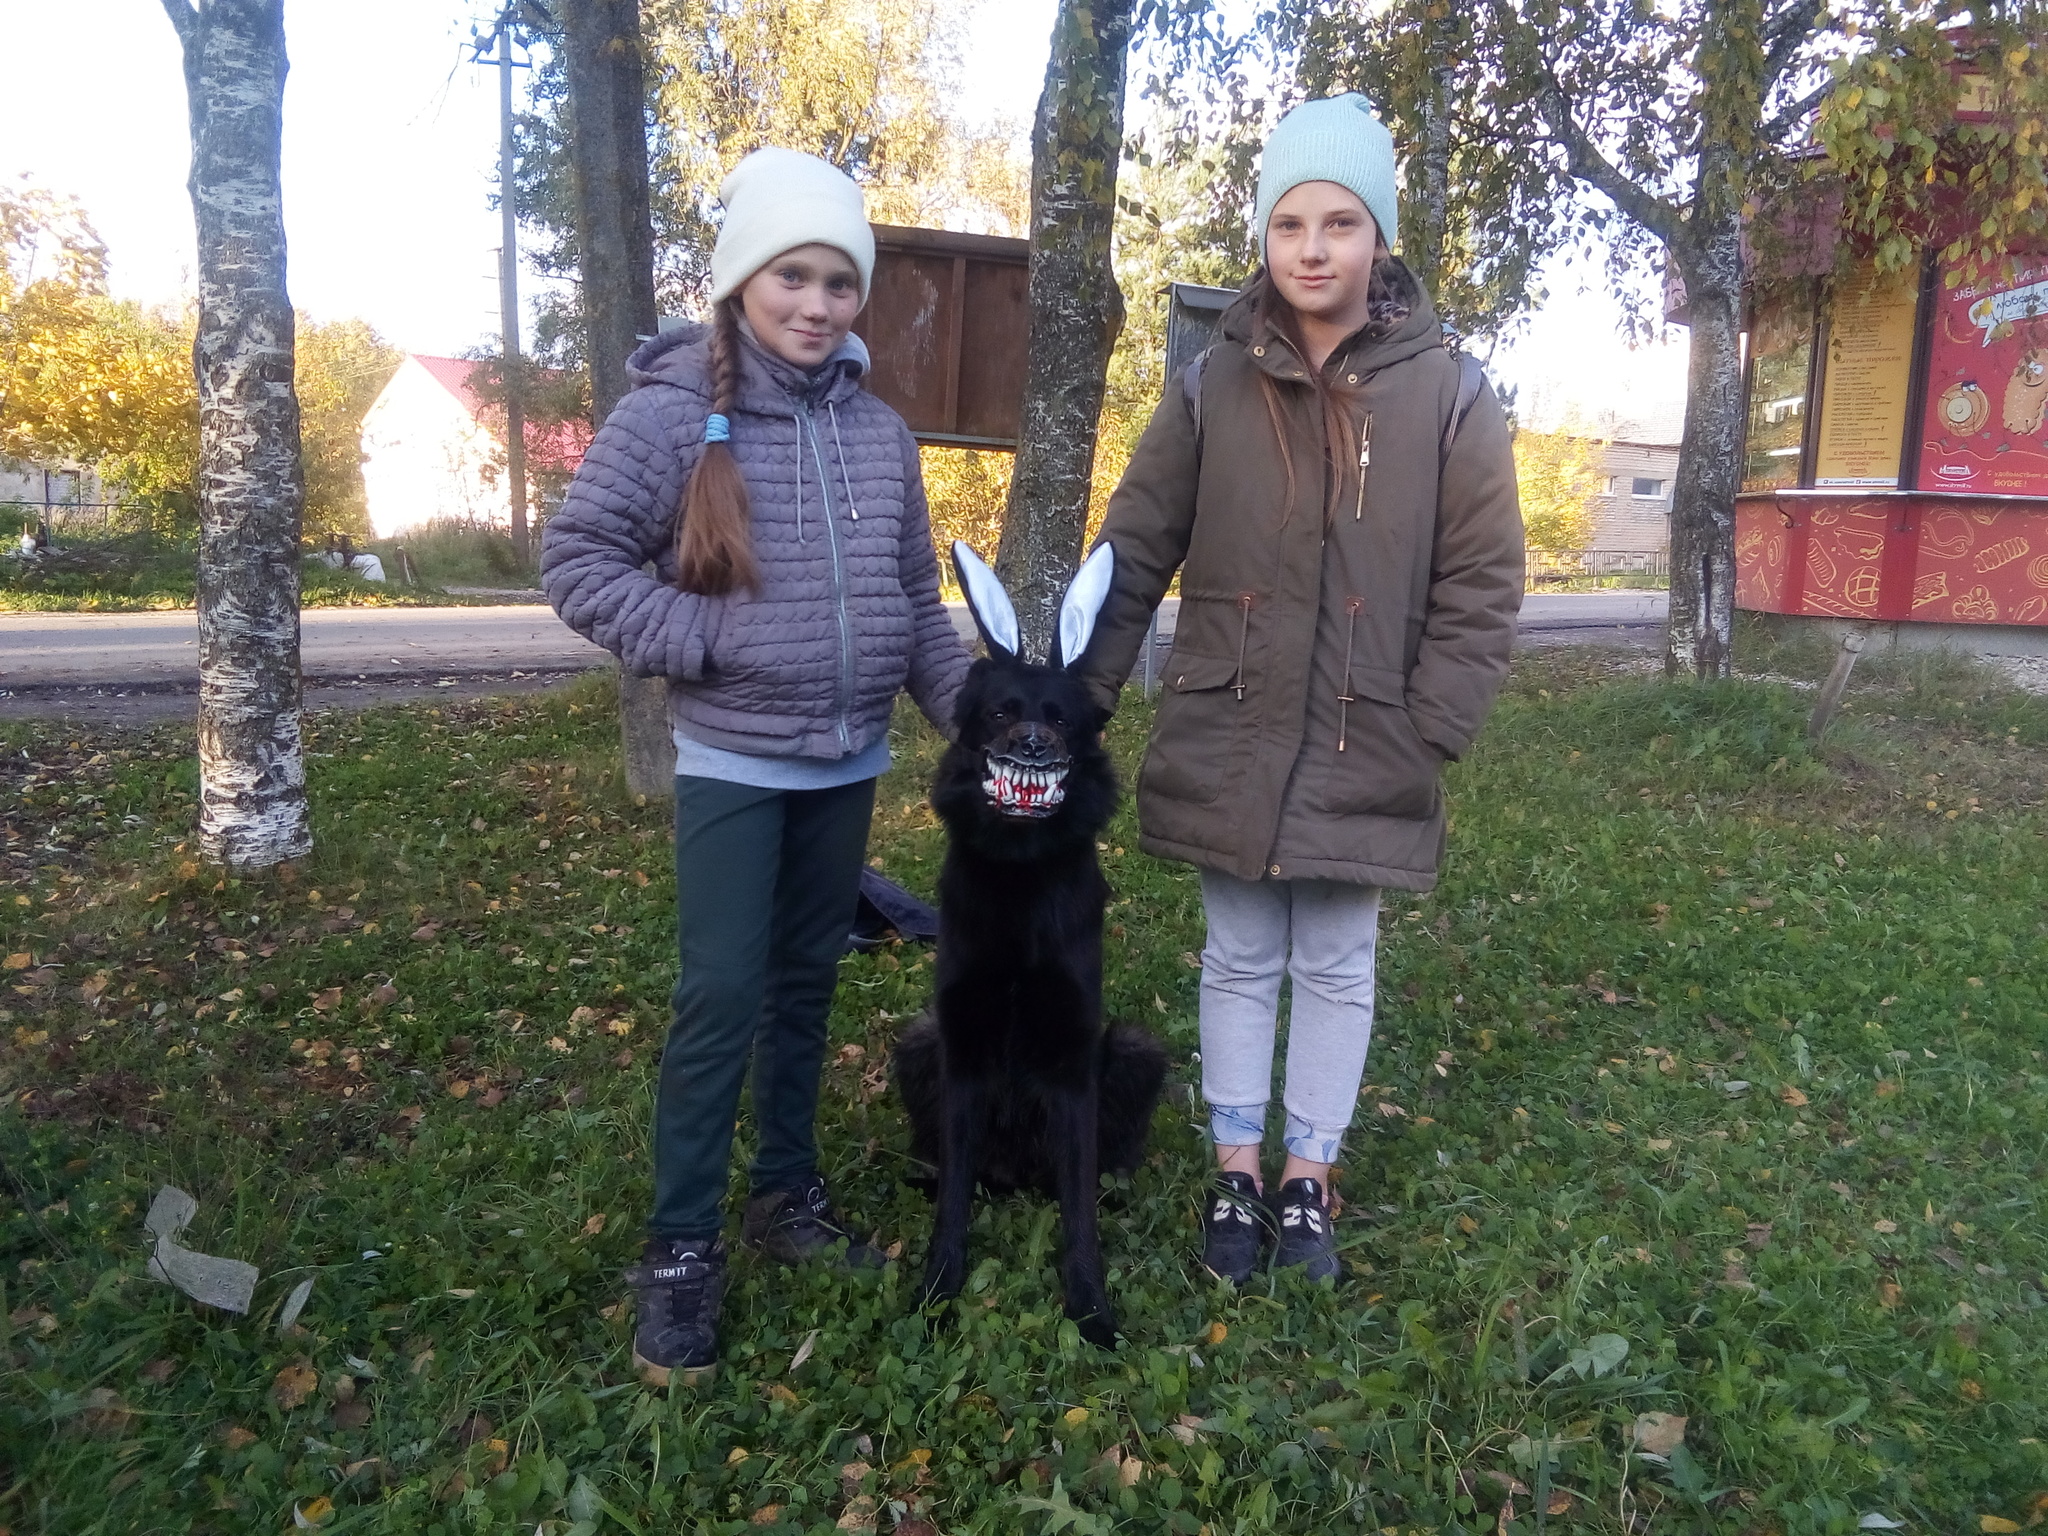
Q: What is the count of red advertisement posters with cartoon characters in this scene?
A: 1